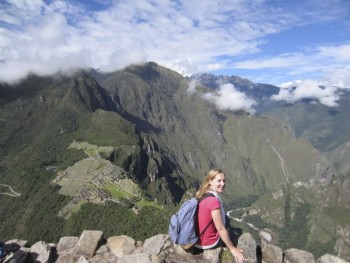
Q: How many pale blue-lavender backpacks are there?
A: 1